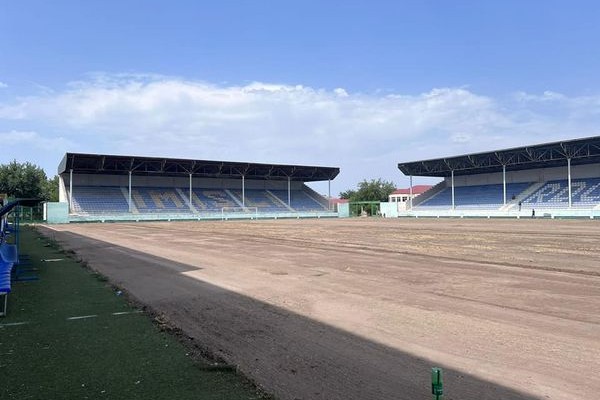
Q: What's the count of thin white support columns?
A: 10